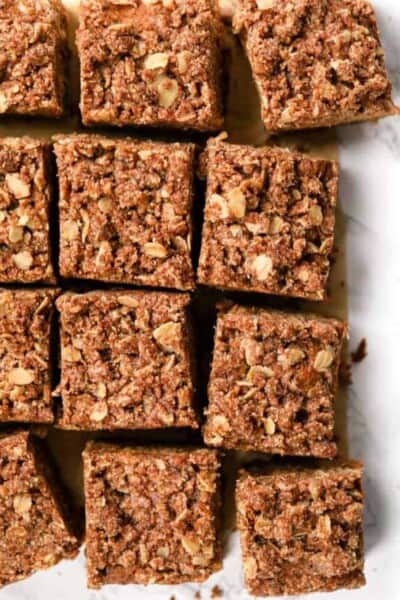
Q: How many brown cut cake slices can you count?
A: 12